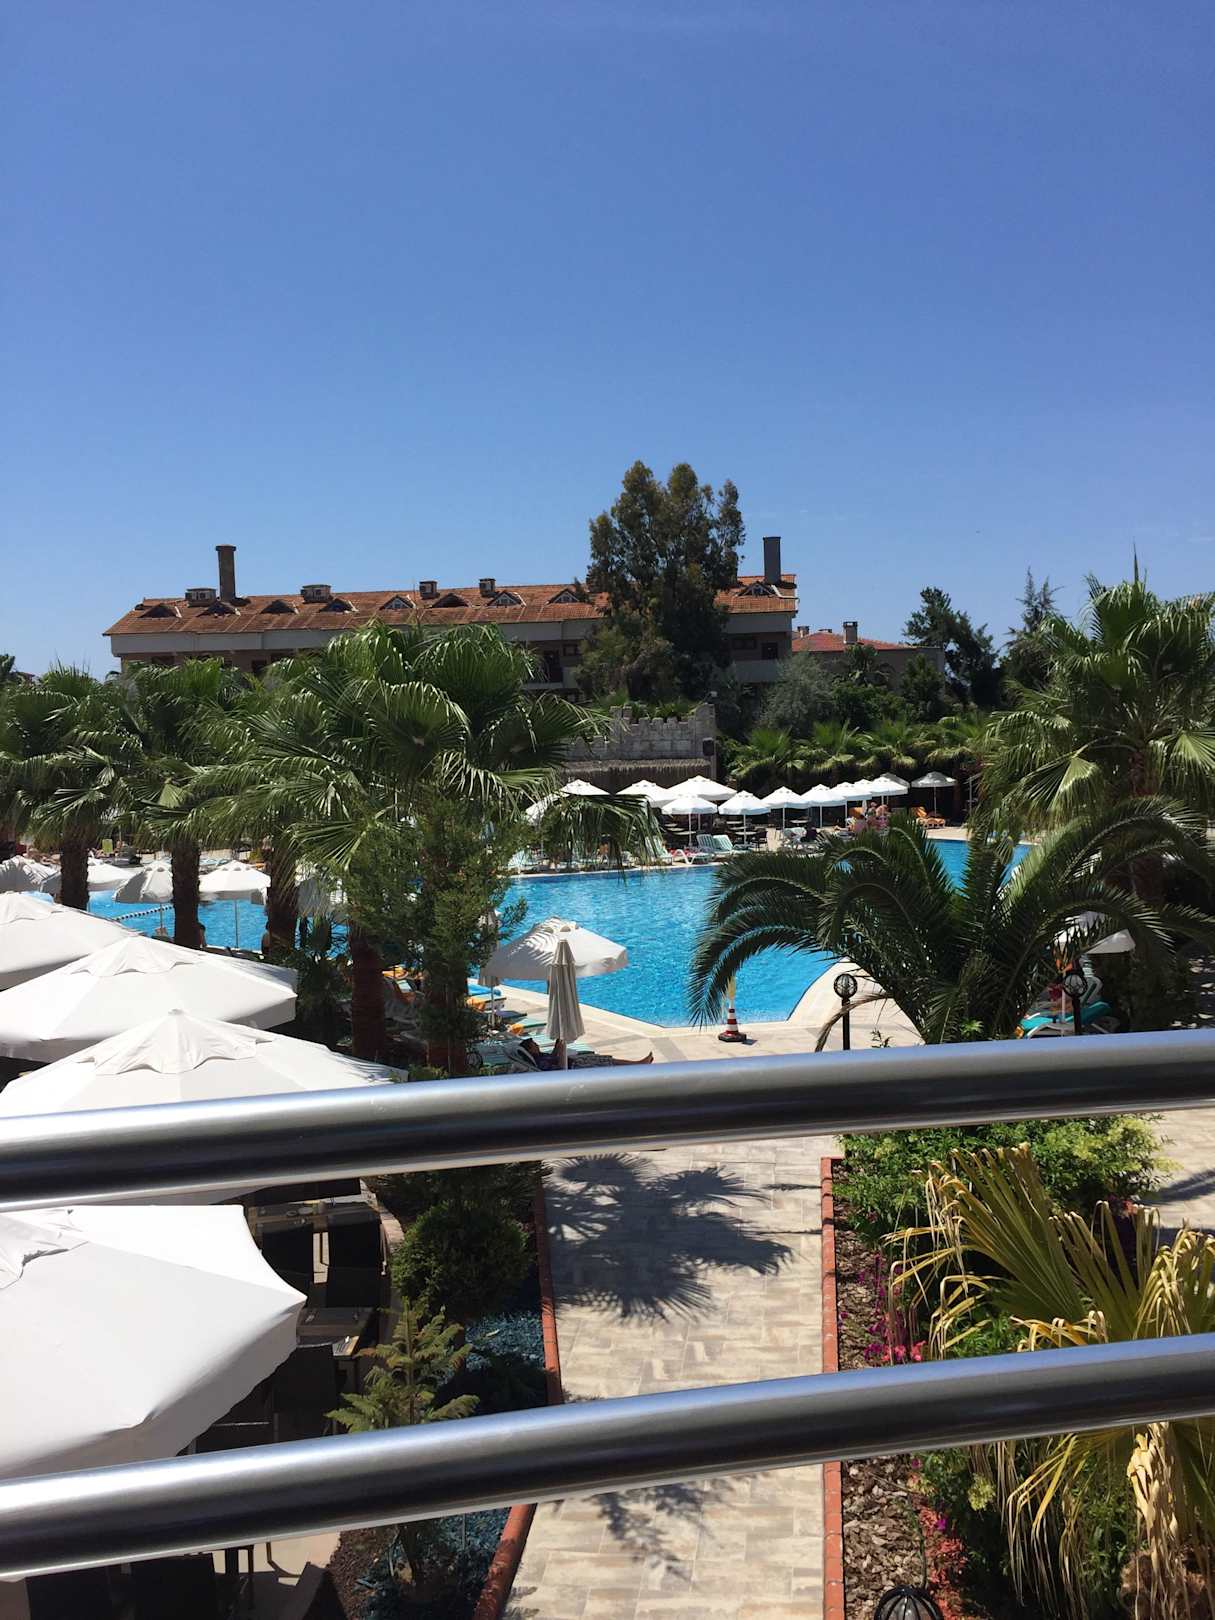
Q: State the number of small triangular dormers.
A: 9